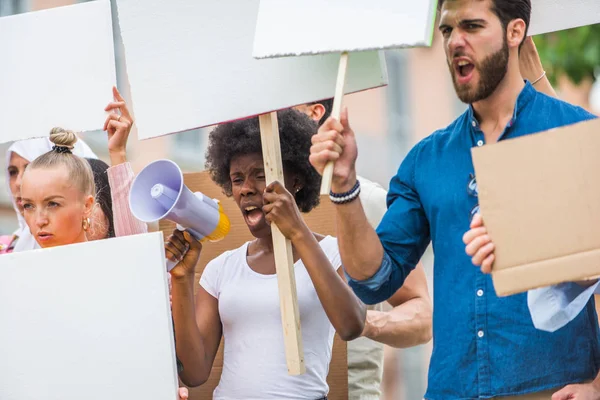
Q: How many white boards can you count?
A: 5